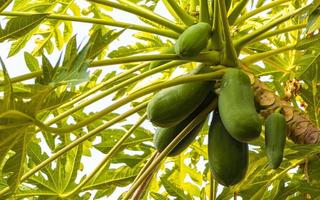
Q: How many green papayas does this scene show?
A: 6